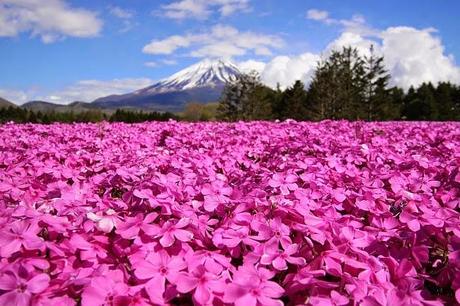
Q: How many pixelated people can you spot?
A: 0